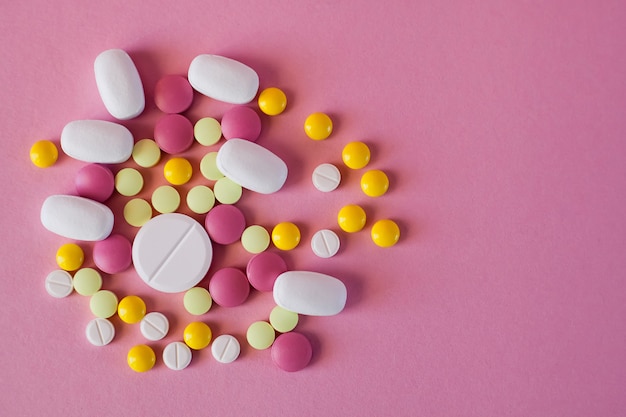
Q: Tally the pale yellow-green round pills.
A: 14